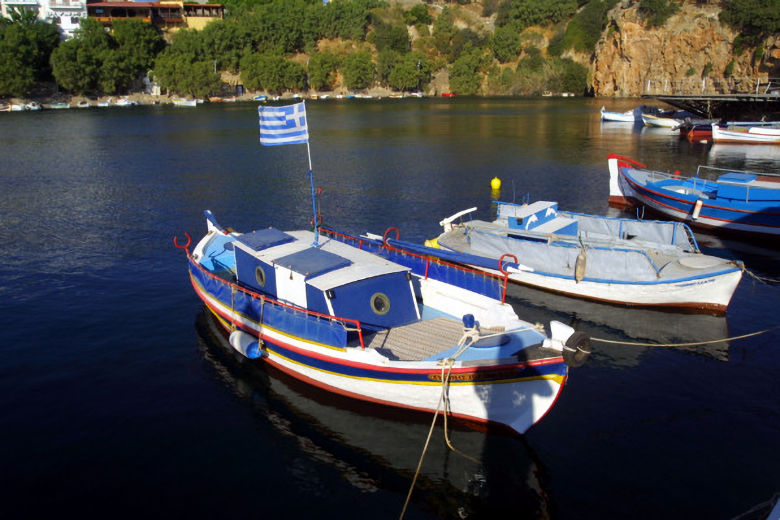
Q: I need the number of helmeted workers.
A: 0